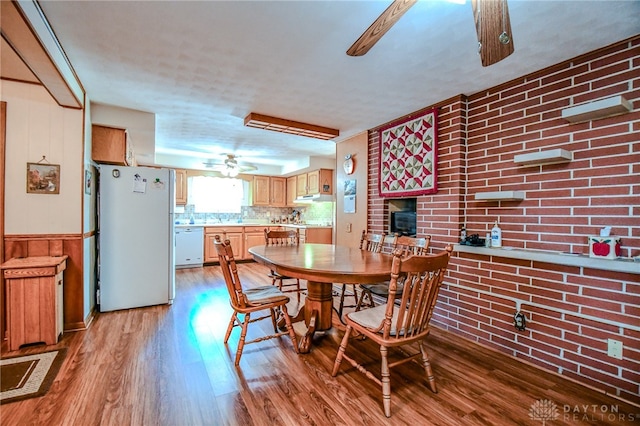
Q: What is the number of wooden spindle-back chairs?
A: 5